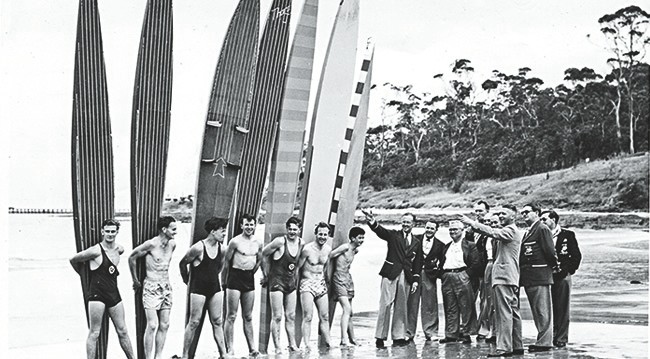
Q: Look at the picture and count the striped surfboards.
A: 6